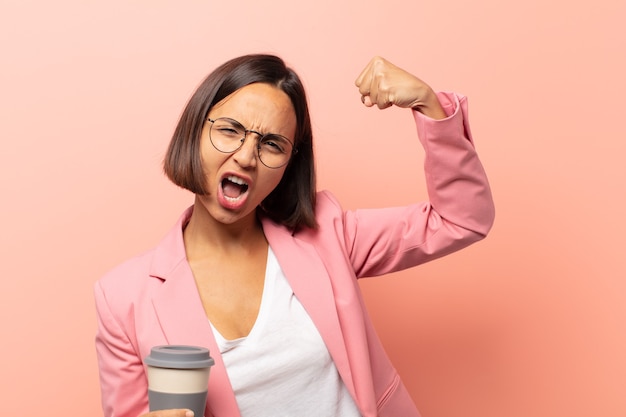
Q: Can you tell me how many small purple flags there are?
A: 0